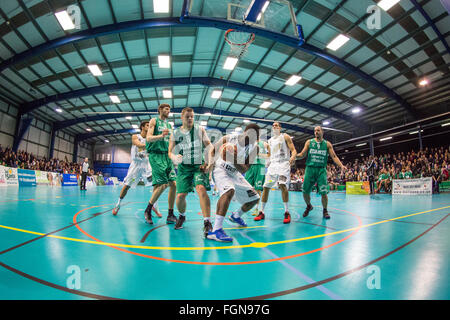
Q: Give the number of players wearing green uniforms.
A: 4